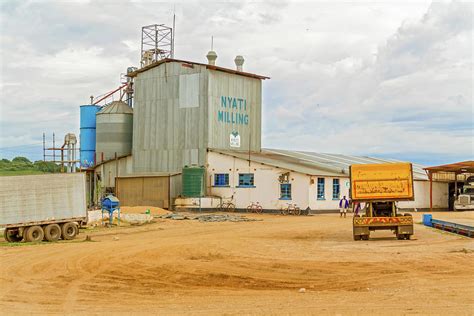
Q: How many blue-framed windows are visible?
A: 5